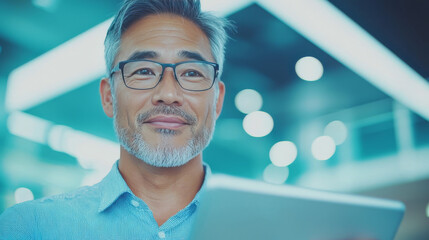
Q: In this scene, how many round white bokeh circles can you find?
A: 8